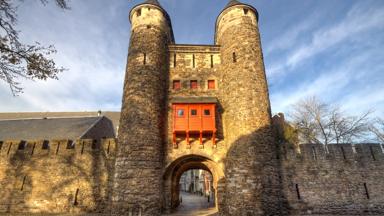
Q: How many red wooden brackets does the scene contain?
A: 4